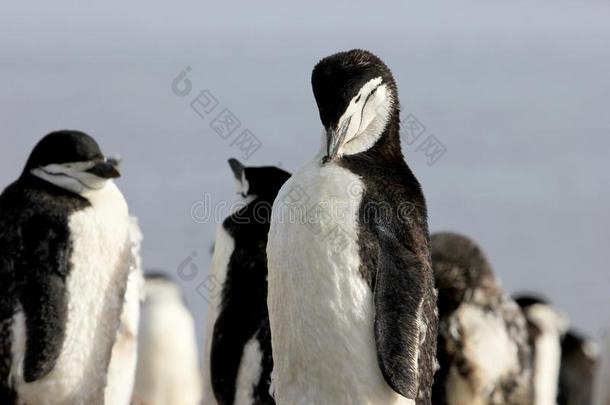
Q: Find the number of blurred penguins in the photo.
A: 4